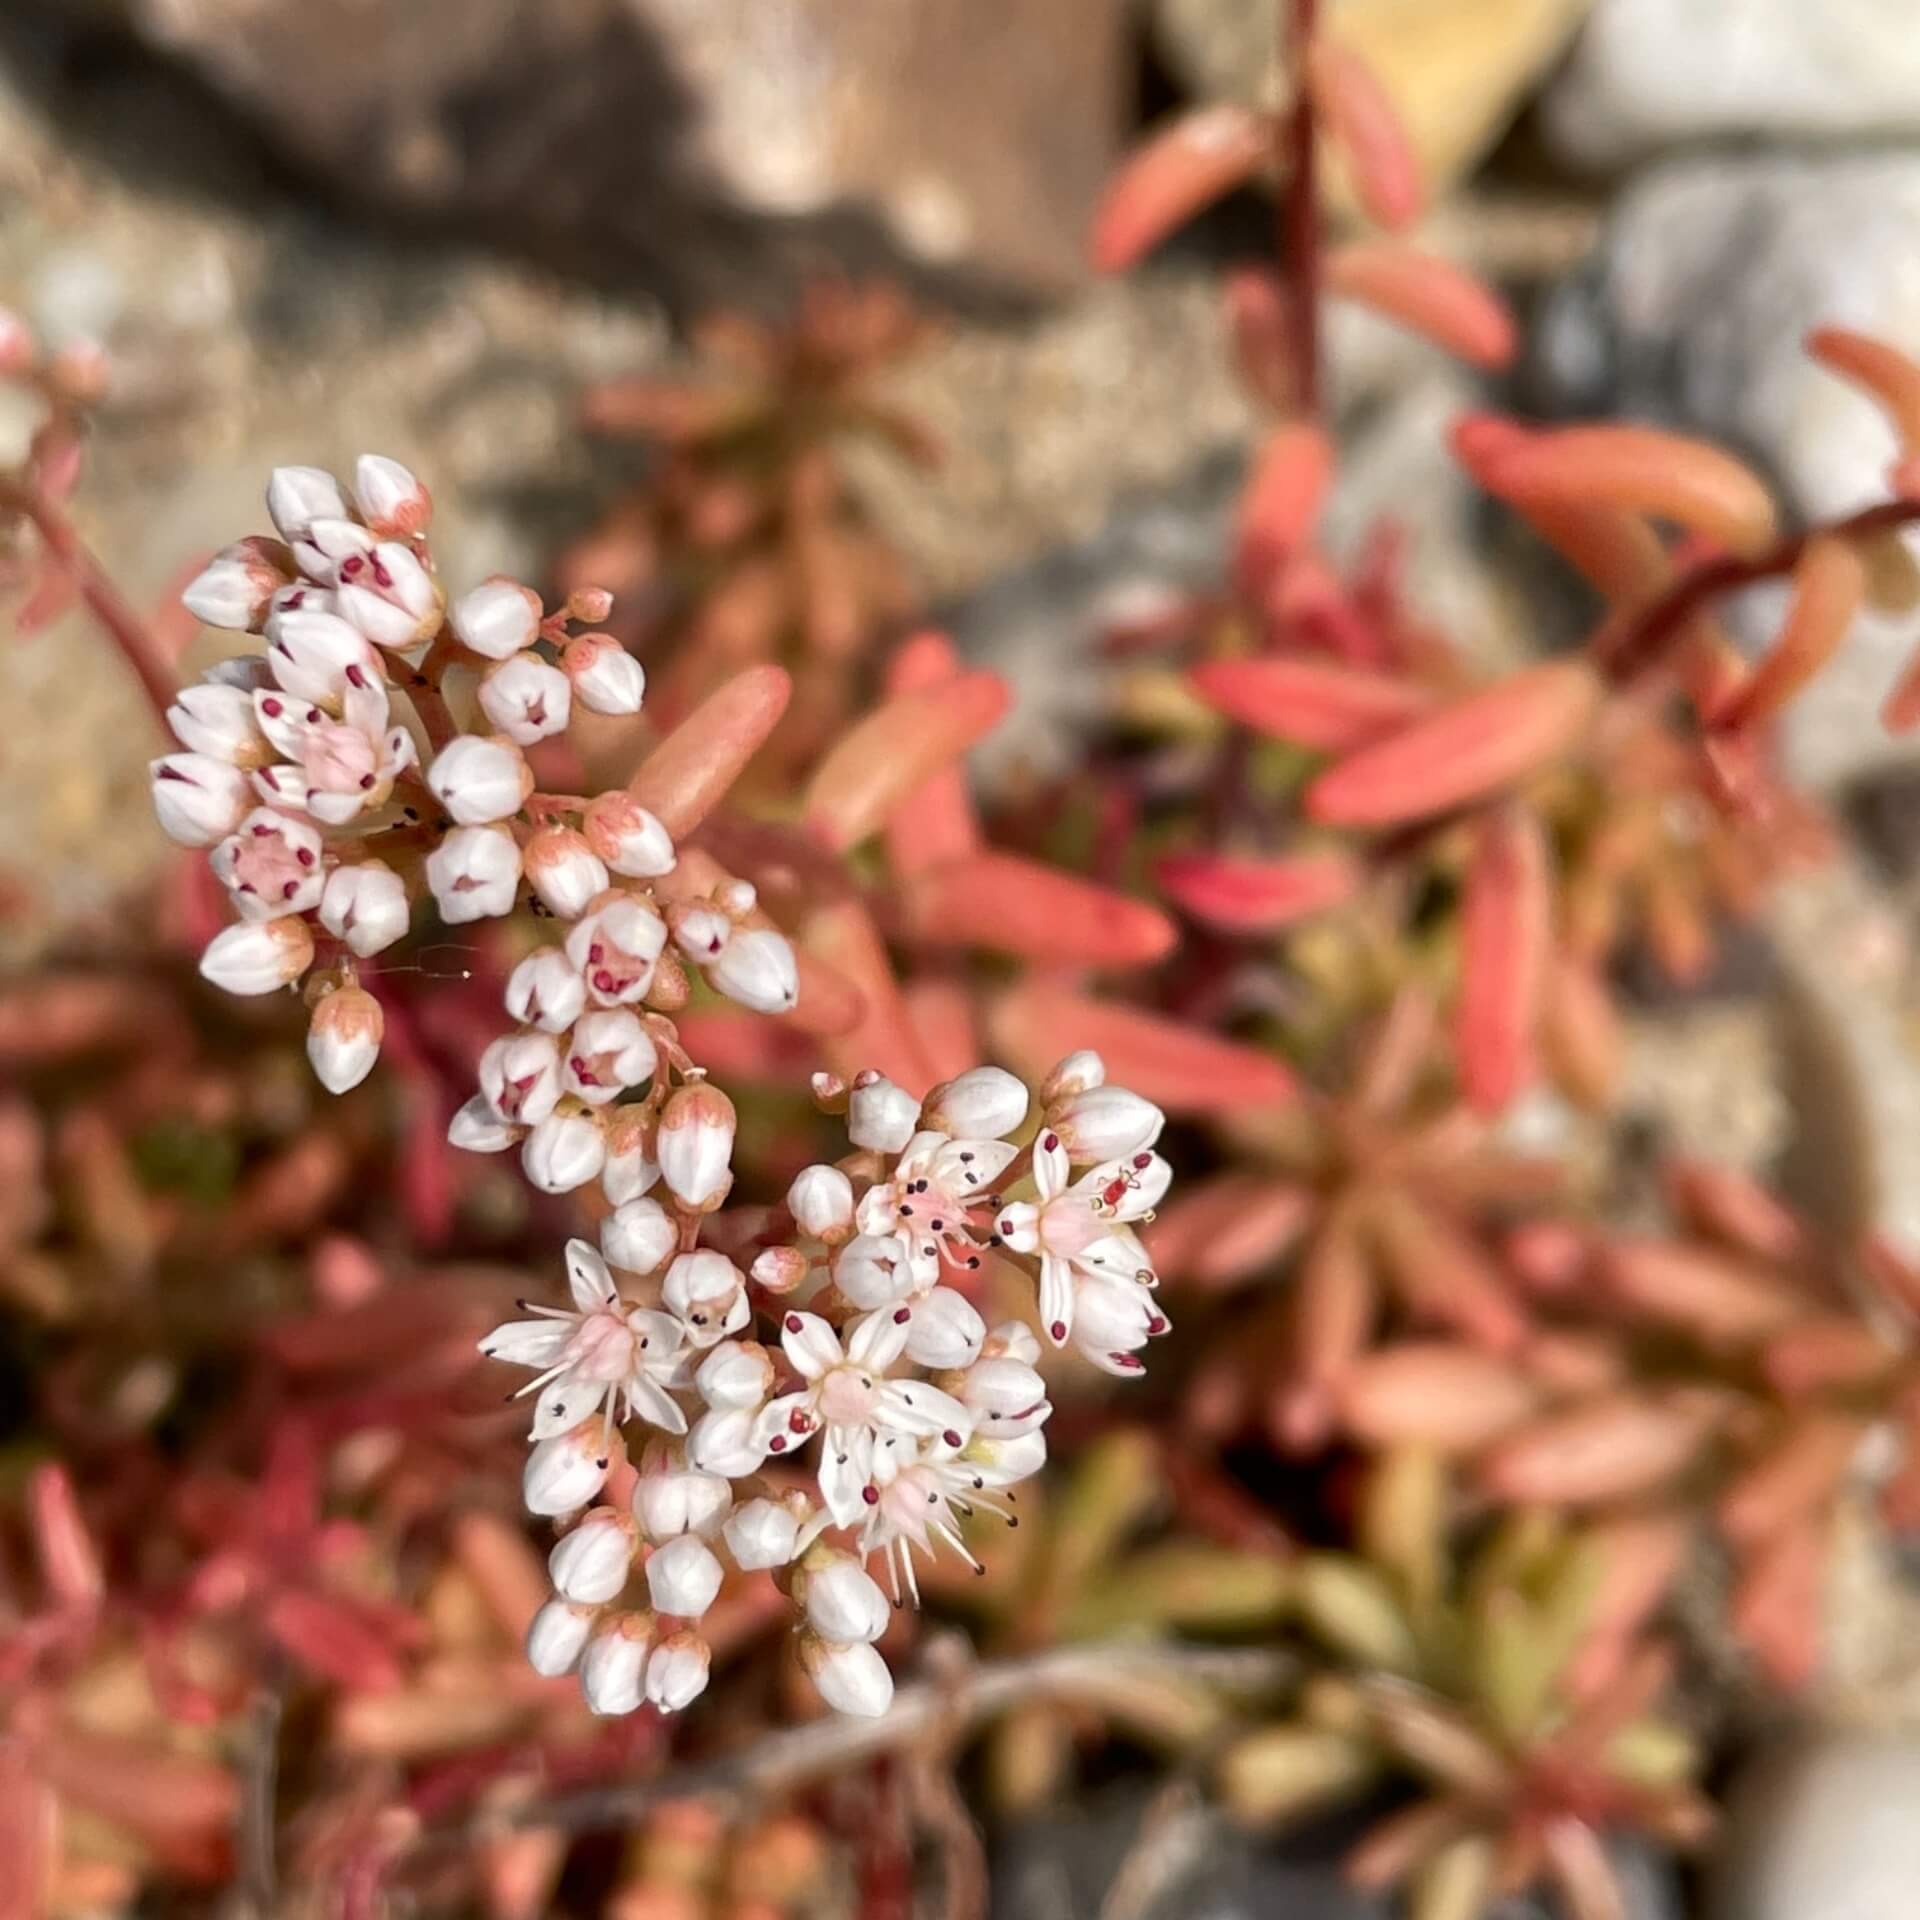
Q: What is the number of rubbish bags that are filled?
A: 0